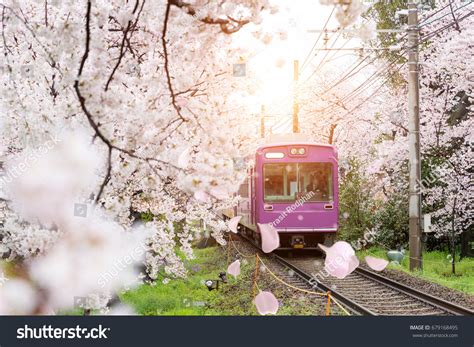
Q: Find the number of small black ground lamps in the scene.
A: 2